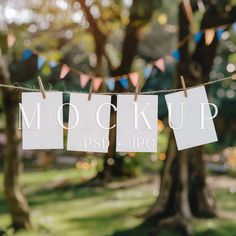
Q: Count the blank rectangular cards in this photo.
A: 4